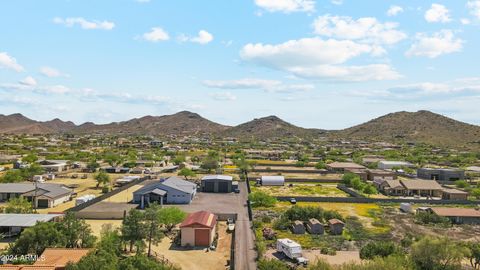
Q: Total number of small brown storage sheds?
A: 3